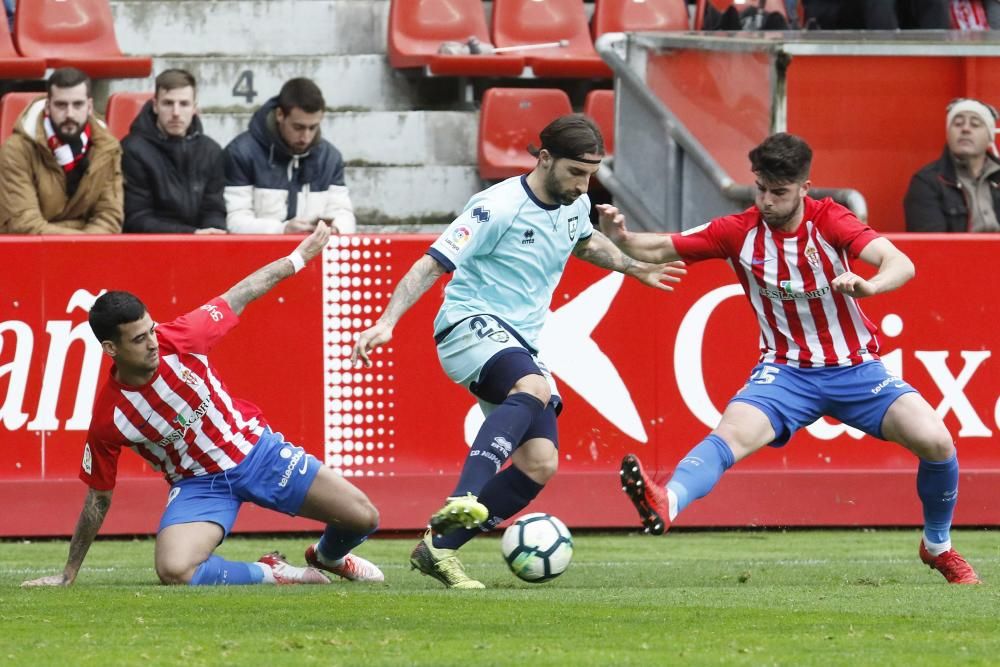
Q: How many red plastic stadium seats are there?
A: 10